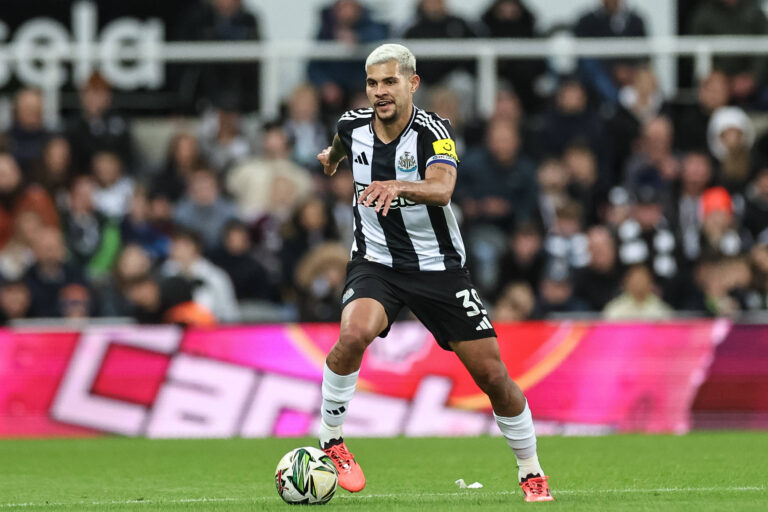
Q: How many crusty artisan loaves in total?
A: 0